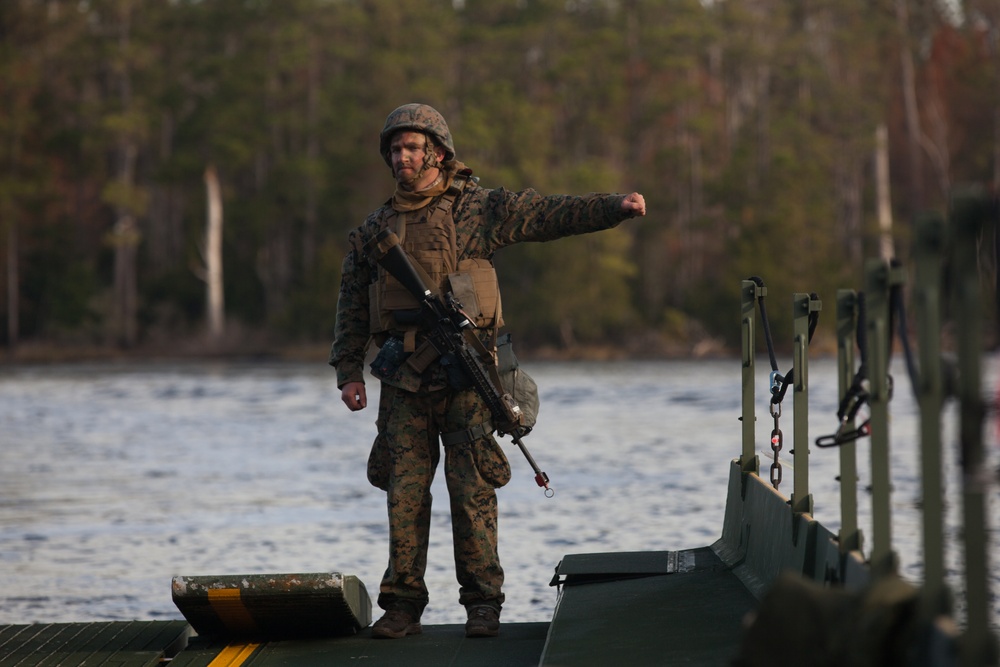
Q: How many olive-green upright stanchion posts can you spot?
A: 6